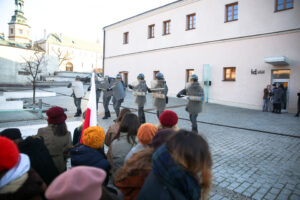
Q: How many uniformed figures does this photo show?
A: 7